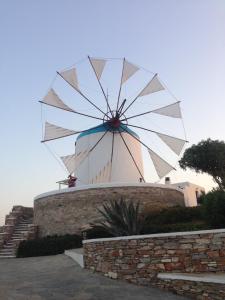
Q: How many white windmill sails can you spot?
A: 11